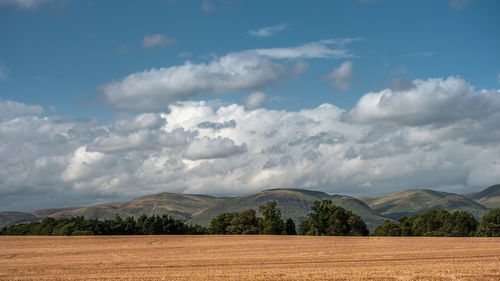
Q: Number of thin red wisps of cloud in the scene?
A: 0